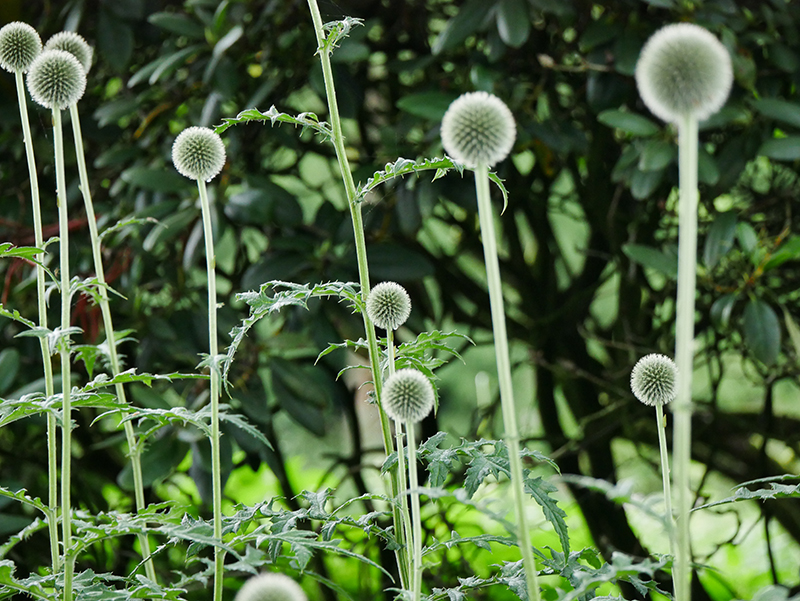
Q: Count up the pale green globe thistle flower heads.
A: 10